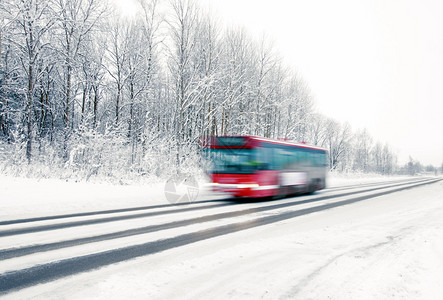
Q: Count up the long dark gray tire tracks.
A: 4